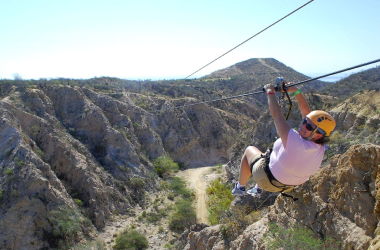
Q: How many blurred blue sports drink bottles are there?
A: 0